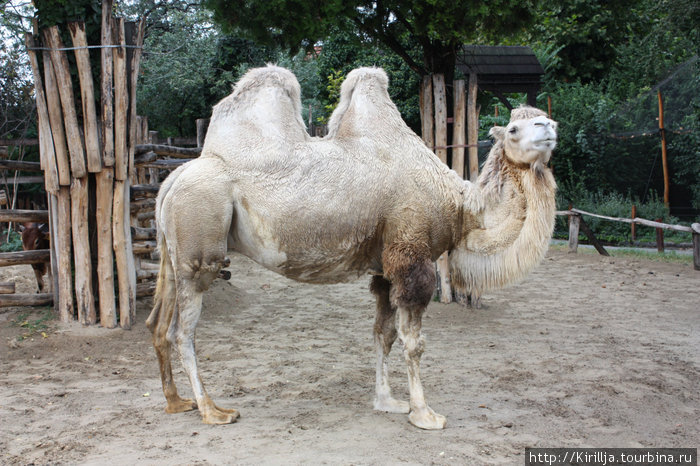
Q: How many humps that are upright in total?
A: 2